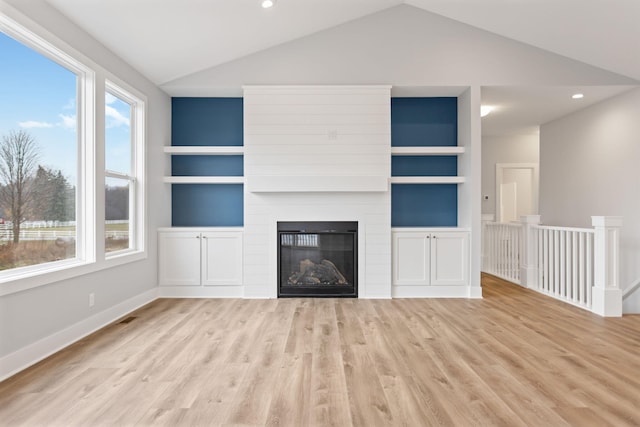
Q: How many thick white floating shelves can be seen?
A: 4